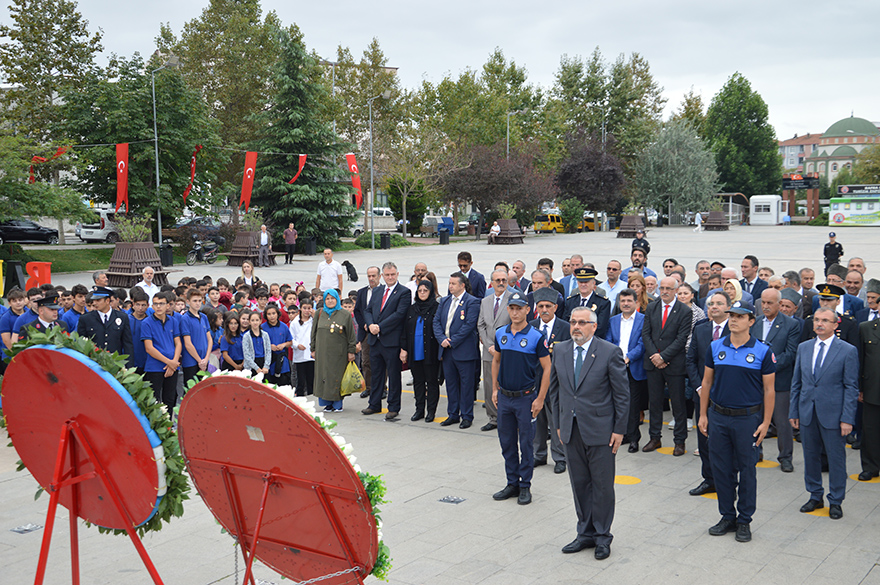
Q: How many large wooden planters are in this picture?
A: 5